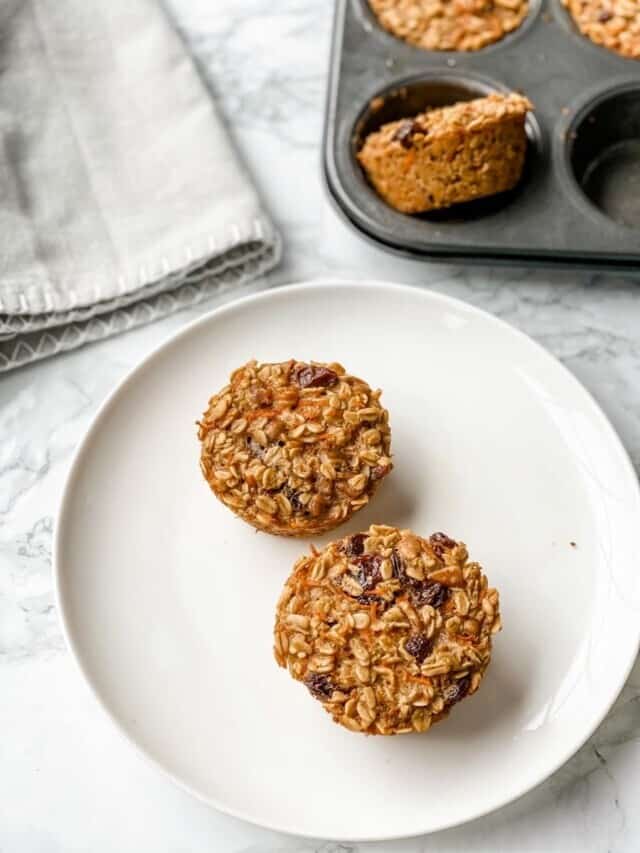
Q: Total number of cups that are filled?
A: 3